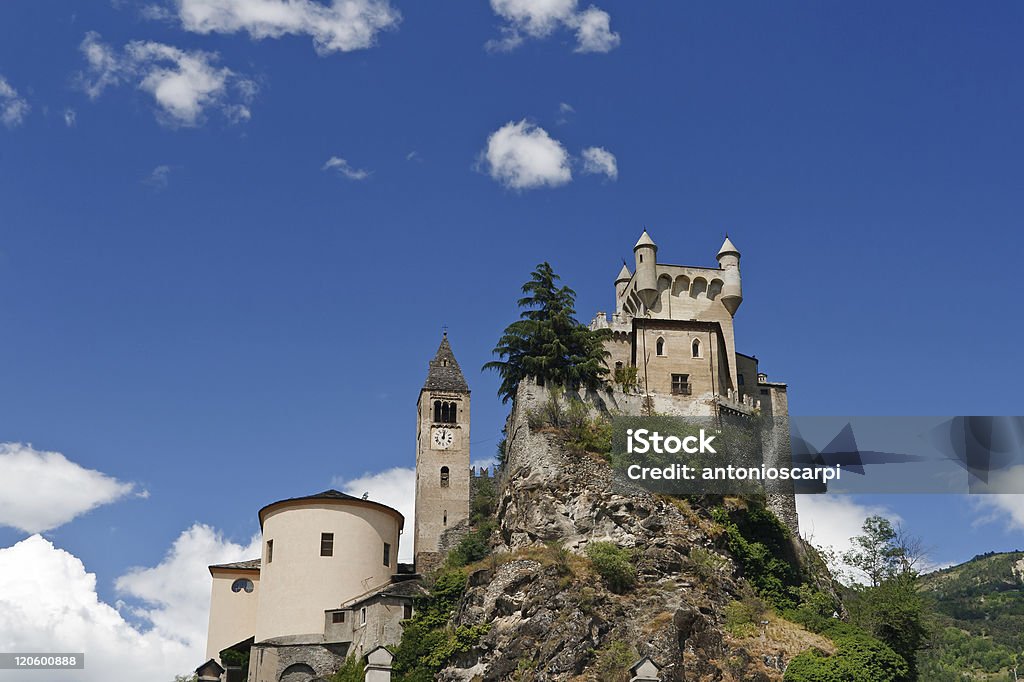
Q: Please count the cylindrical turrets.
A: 3